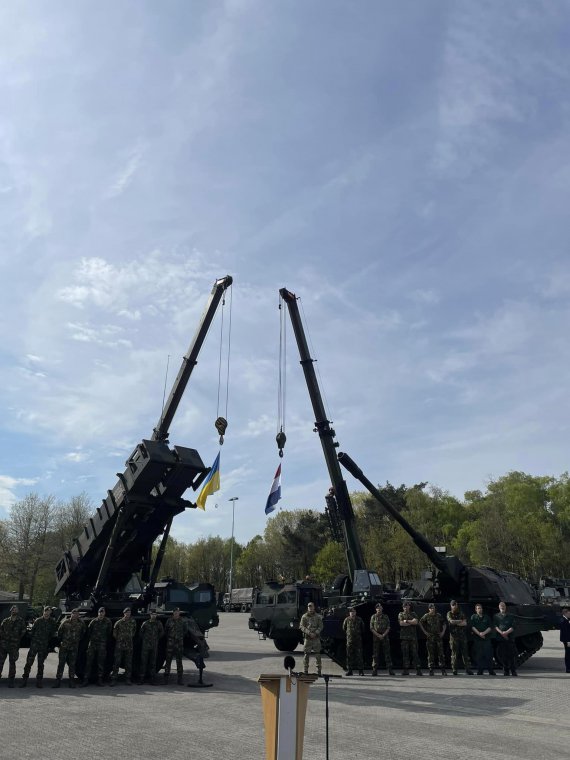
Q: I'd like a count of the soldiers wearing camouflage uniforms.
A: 13